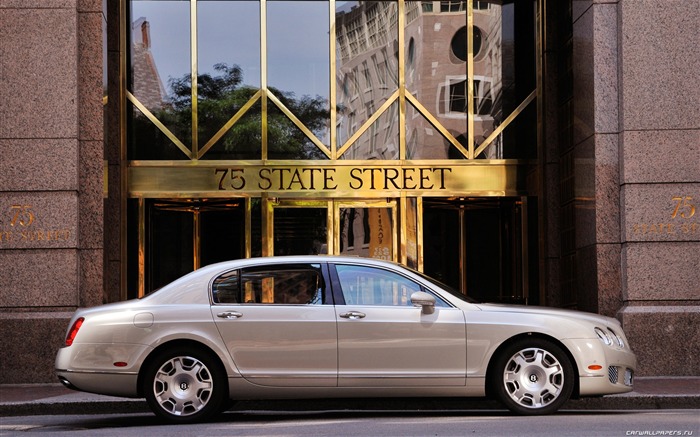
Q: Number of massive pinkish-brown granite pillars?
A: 2